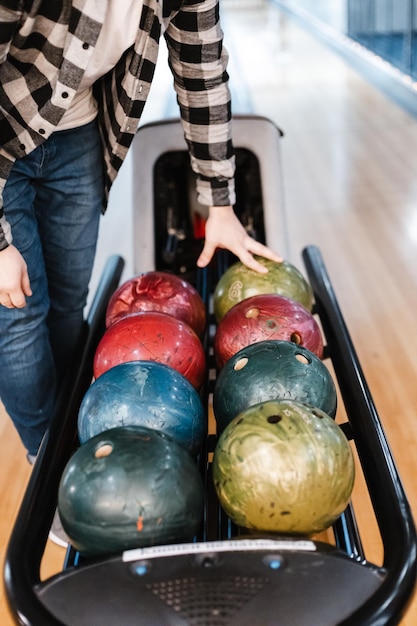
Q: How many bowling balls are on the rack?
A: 8